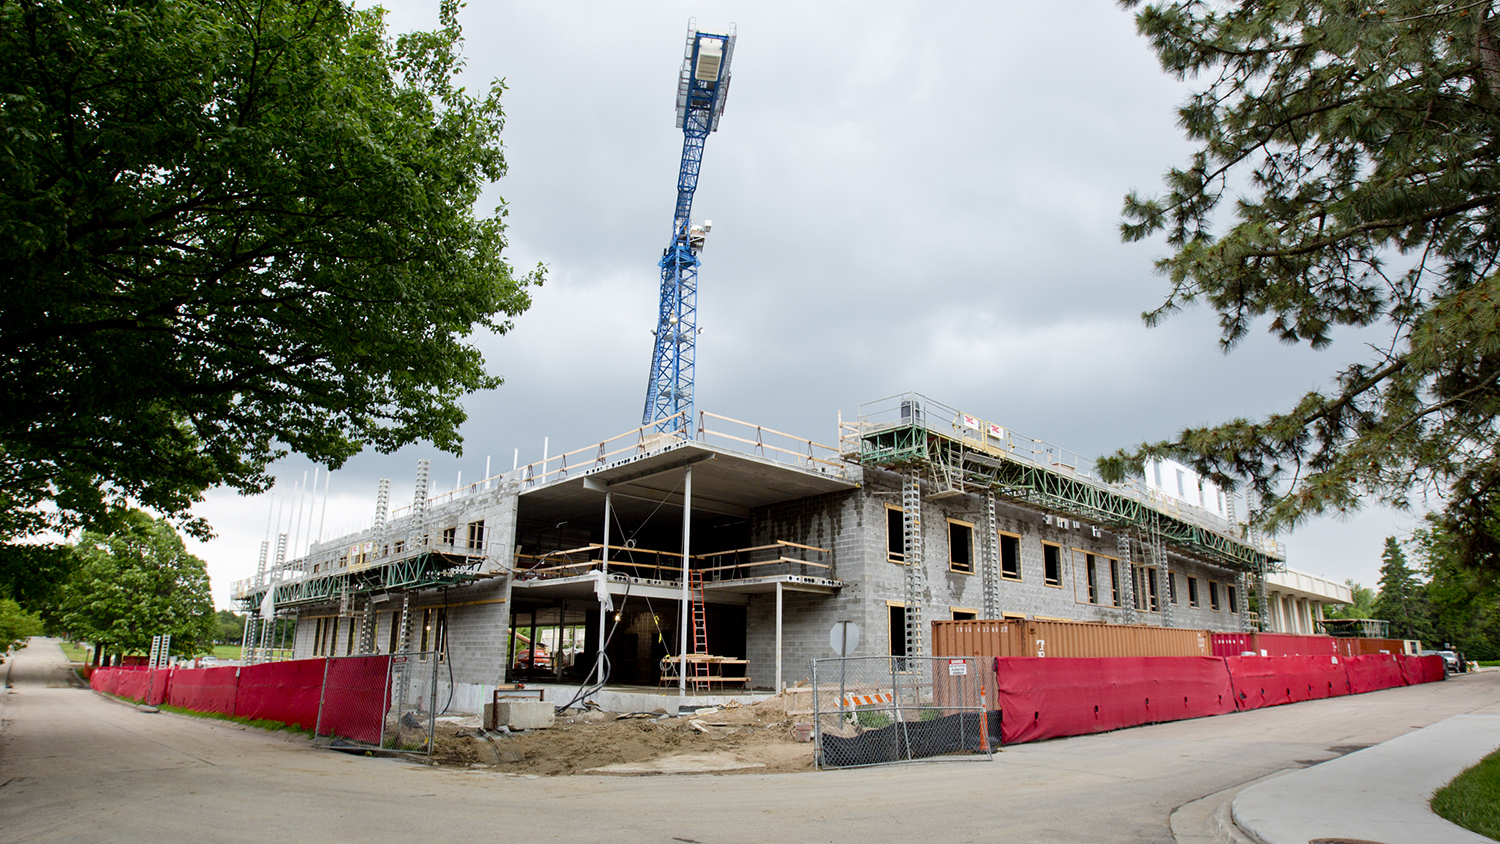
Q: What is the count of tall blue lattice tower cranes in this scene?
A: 1